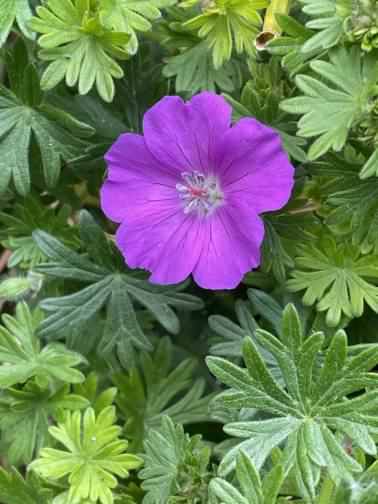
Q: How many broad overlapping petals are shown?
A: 5